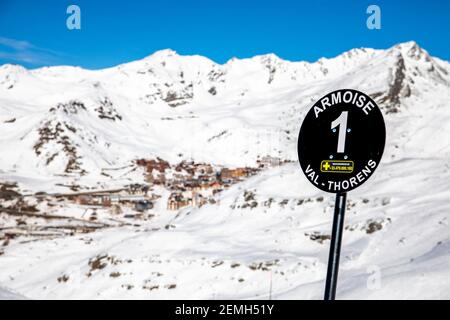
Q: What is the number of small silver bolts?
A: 4